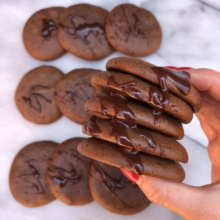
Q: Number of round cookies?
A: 13